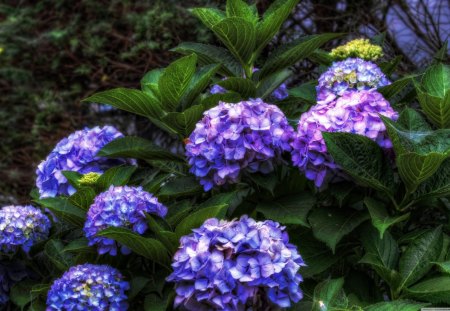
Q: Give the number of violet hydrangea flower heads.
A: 8